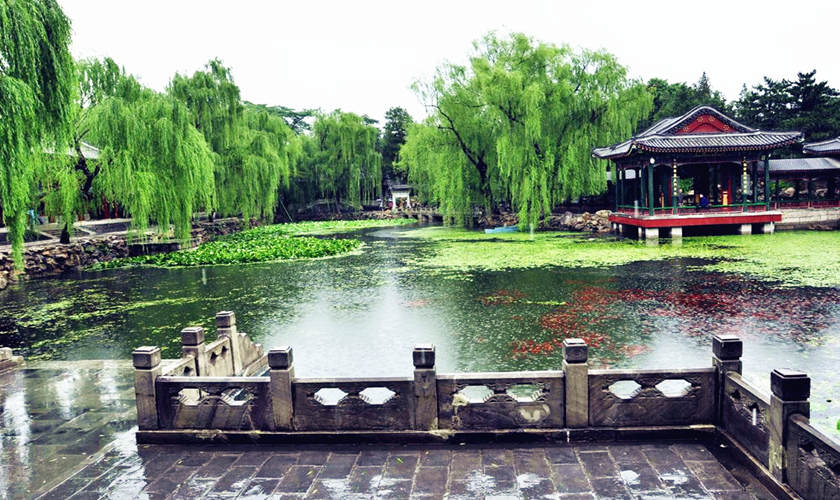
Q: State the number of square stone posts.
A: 8